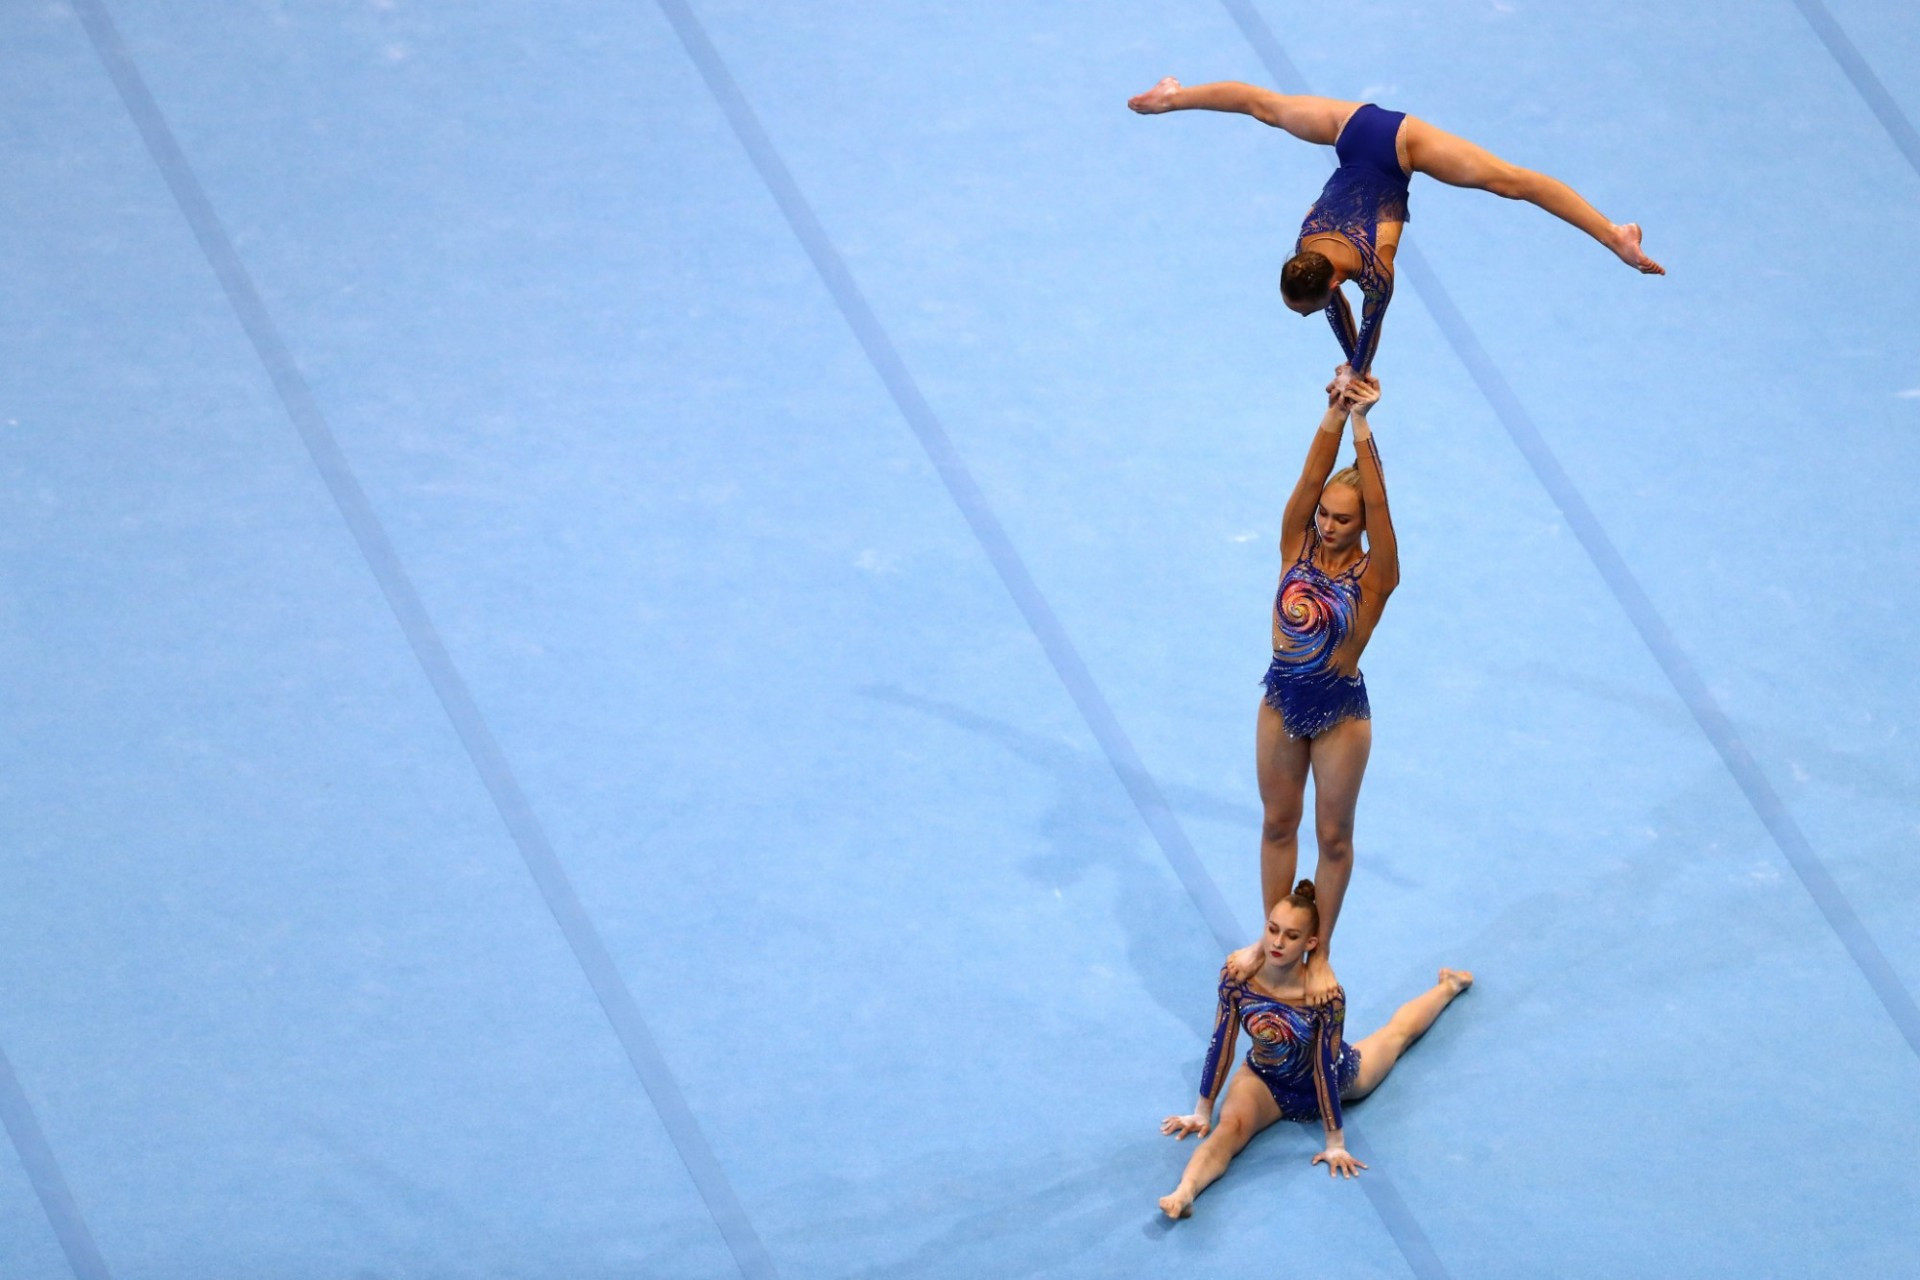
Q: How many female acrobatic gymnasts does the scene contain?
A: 3